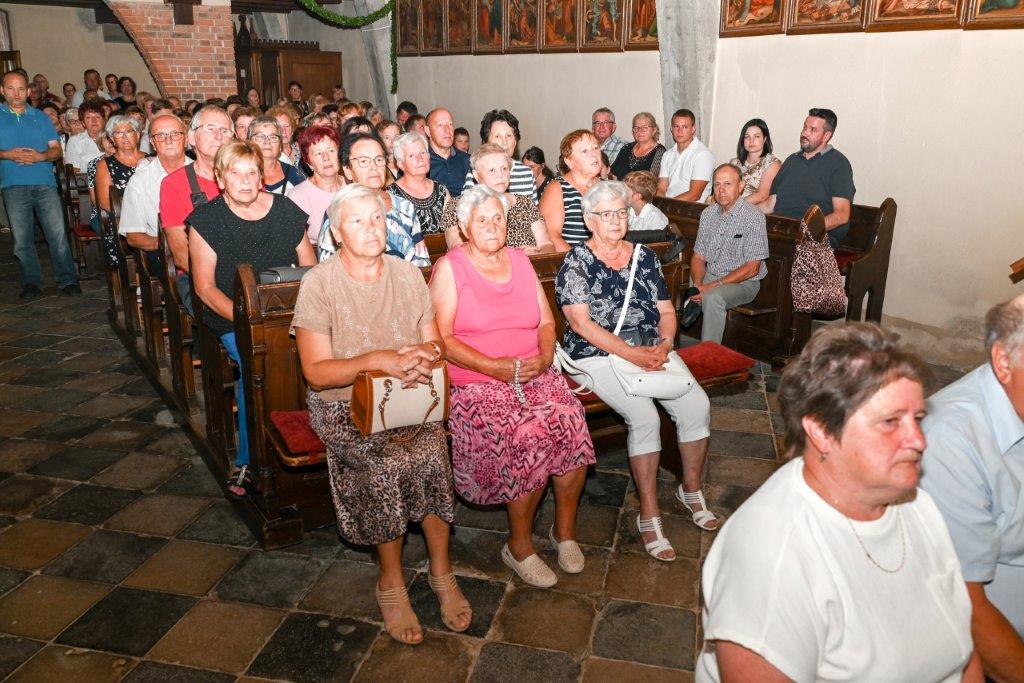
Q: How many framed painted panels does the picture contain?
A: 12